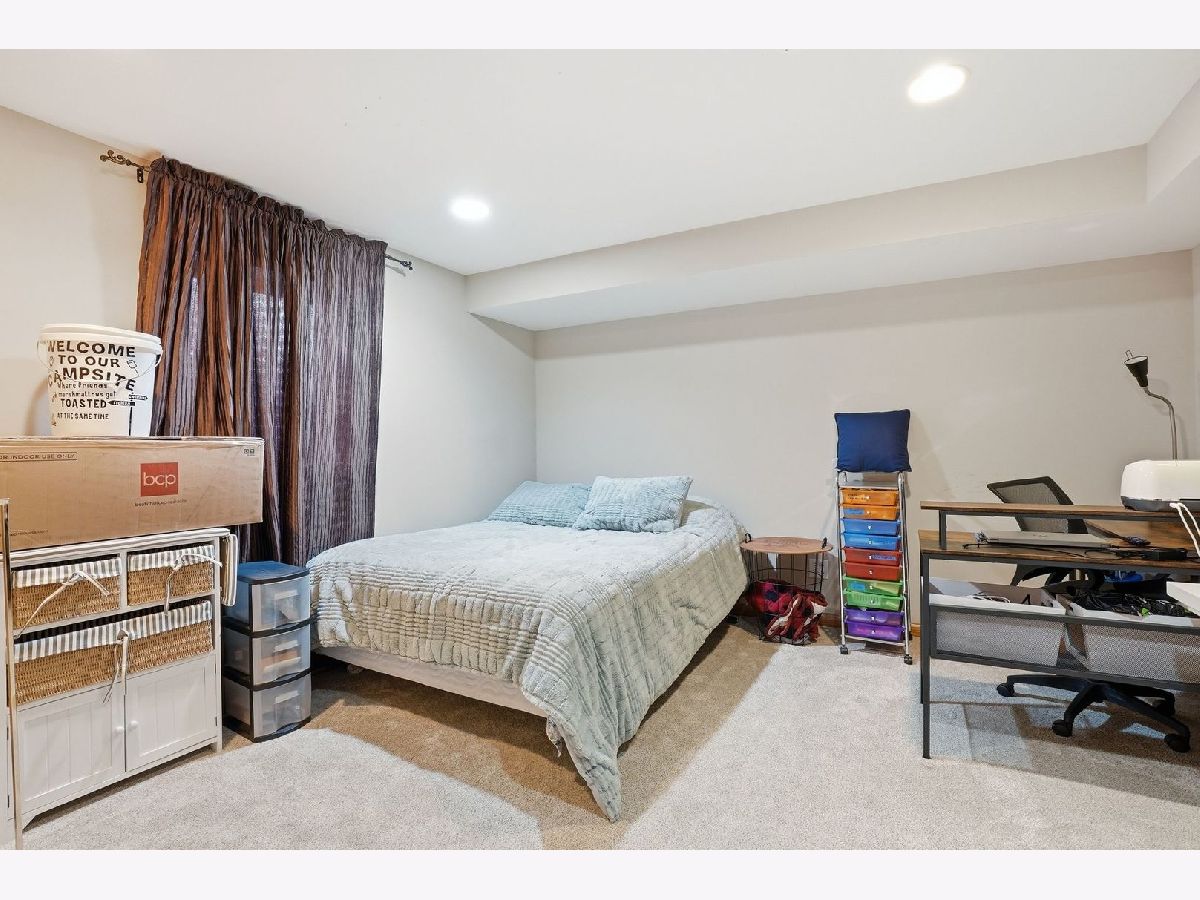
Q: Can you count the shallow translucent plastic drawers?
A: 10